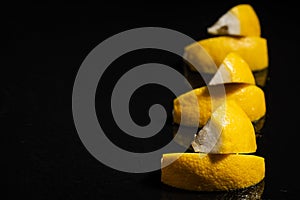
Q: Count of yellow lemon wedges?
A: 6